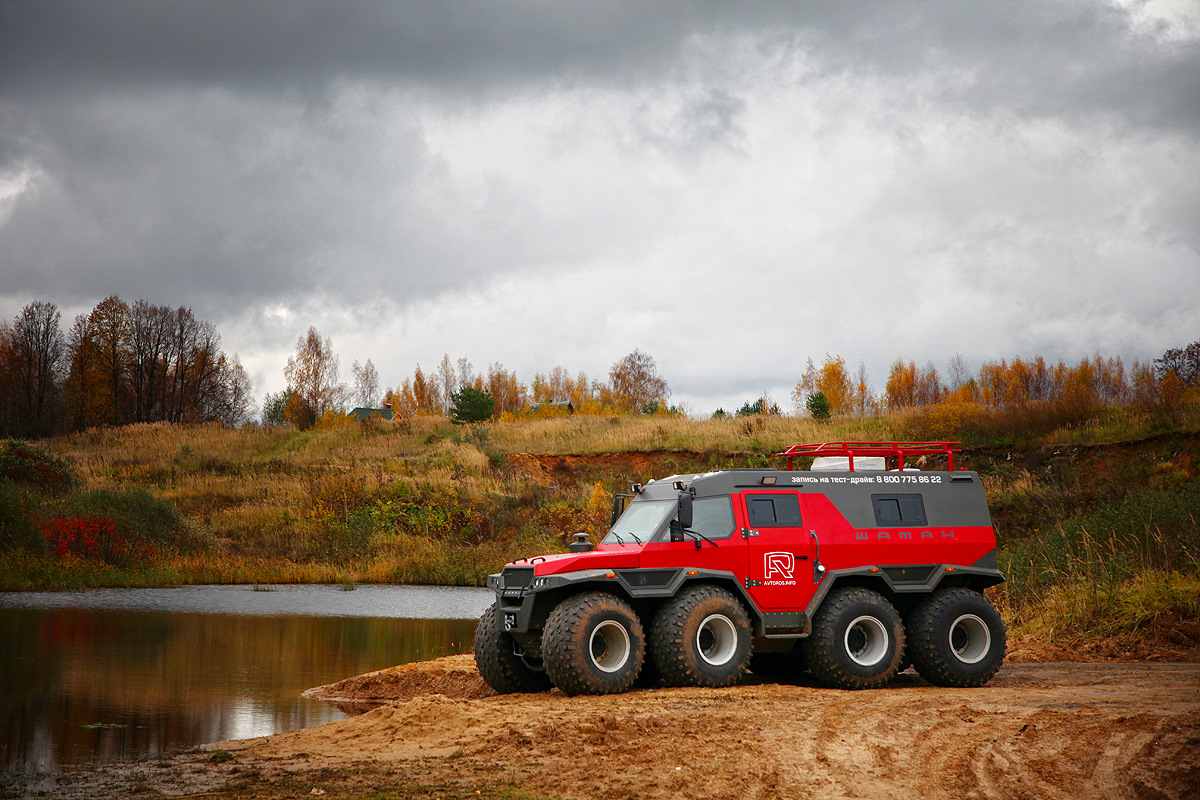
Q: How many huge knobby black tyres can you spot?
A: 5